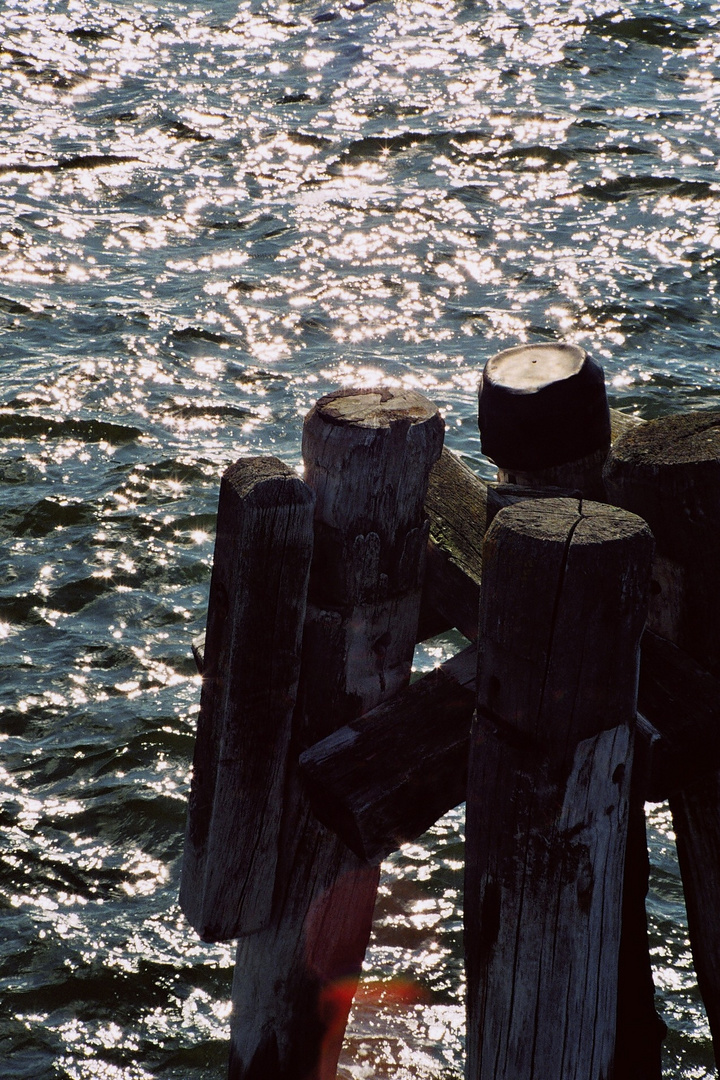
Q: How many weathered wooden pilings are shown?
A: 5